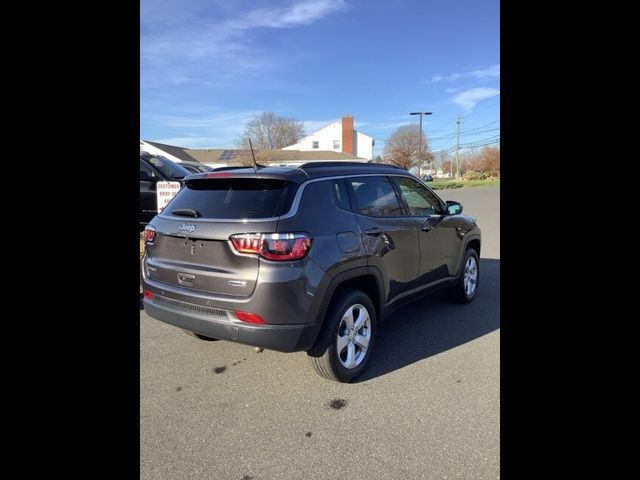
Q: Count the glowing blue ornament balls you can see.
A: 0